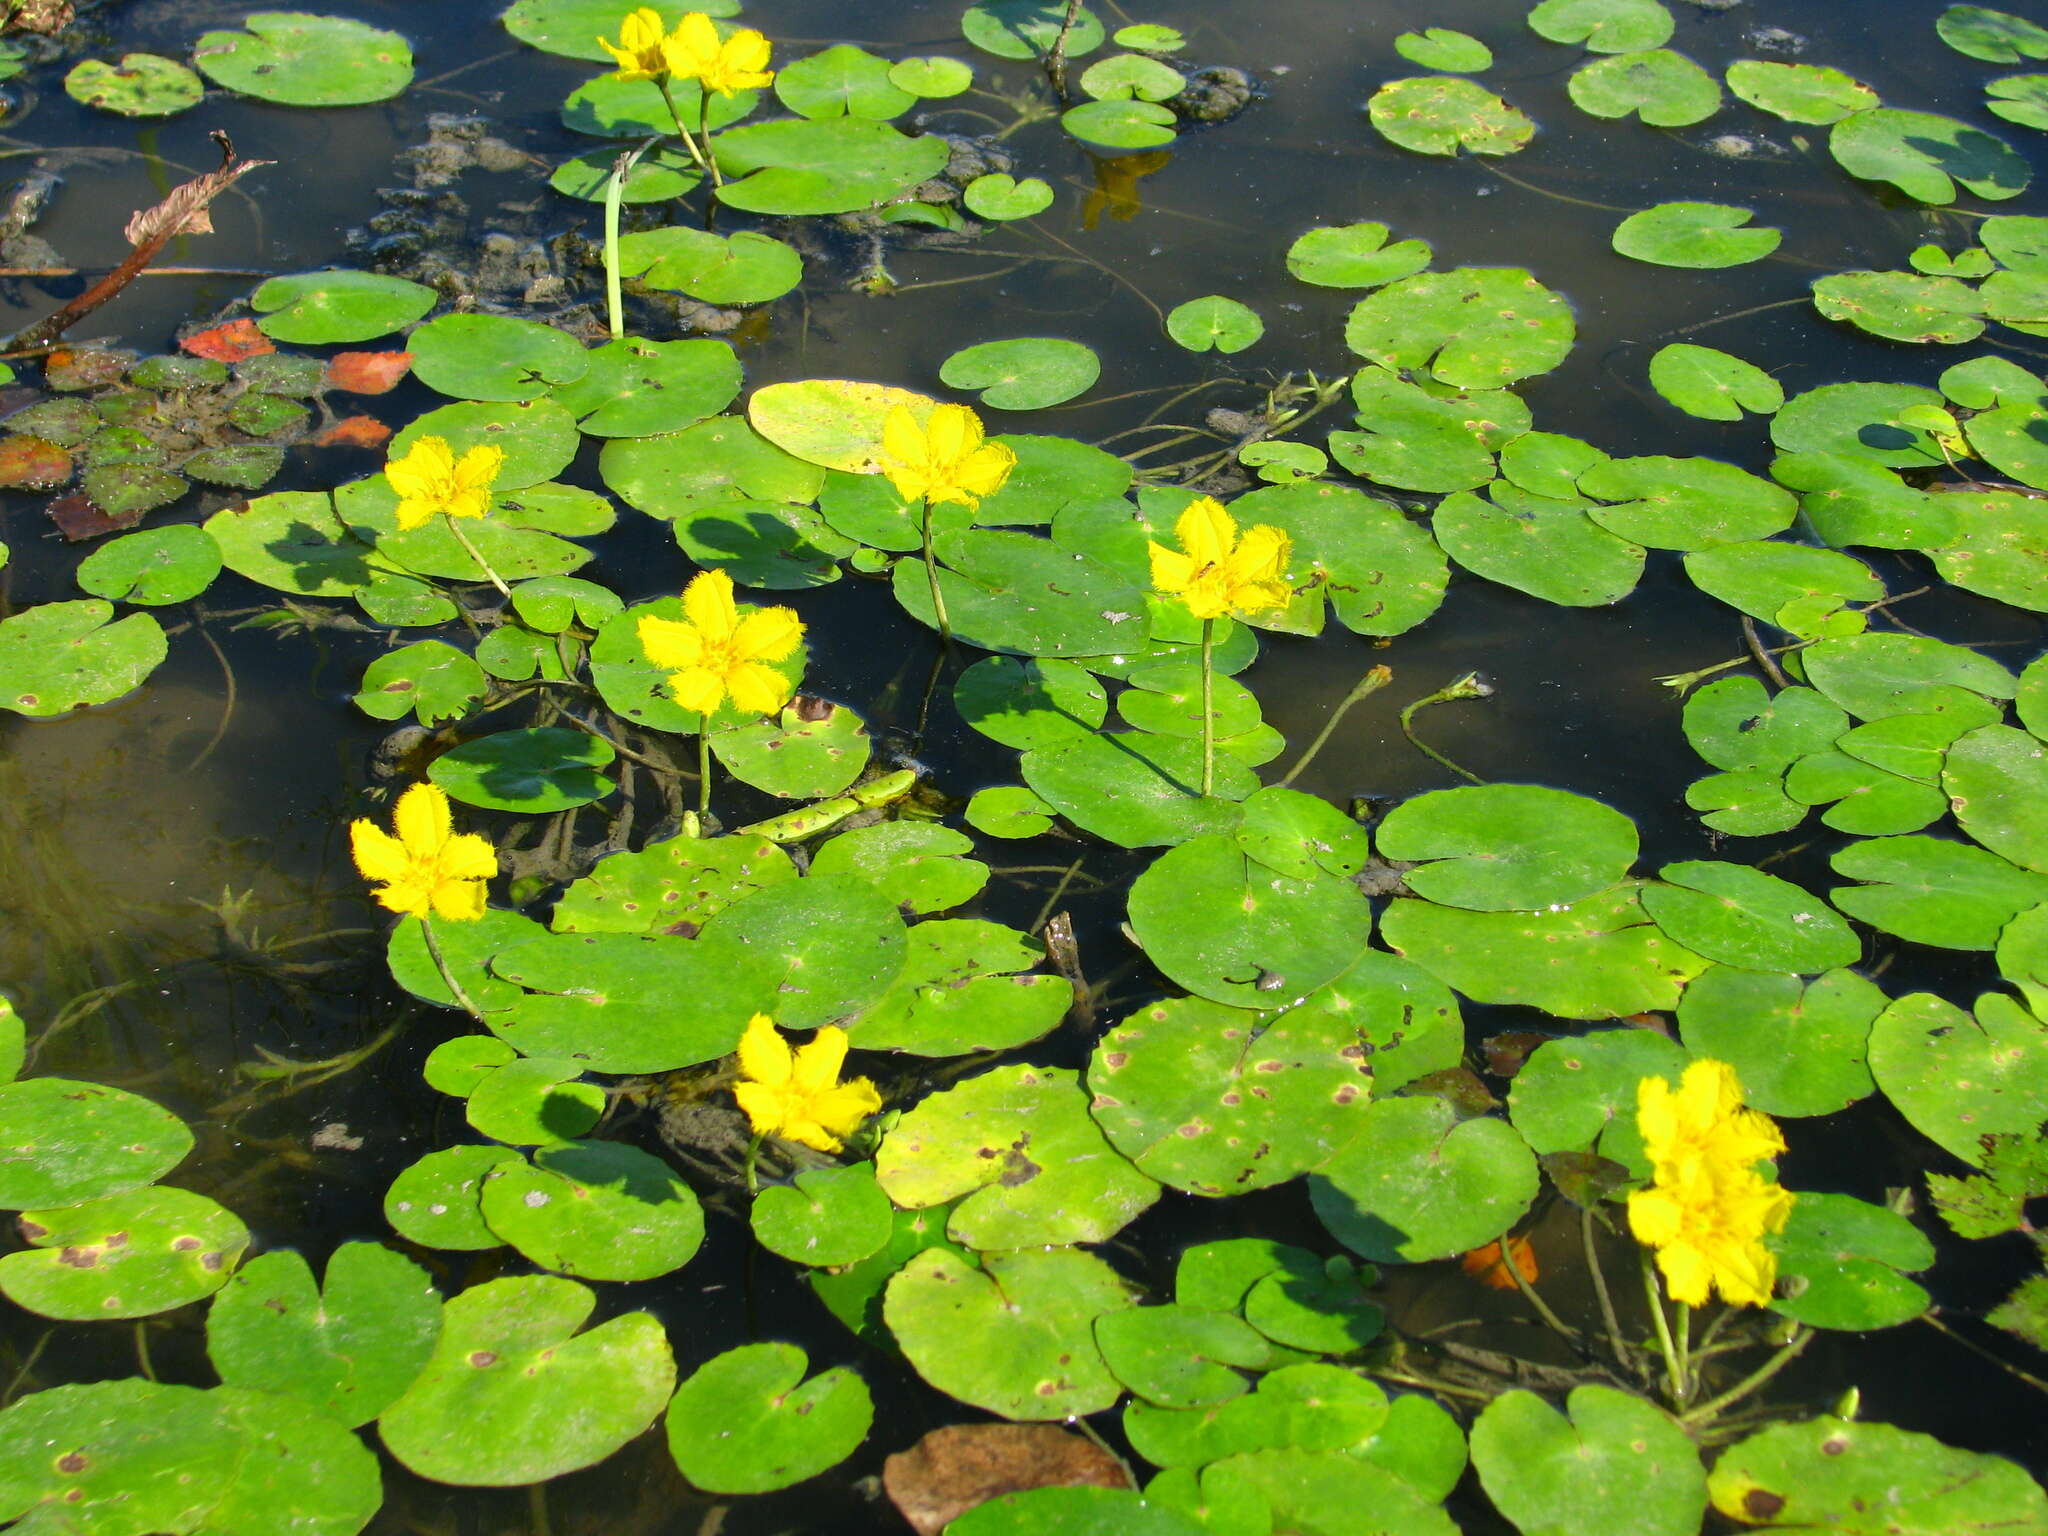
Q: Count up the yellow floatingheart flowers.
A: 10